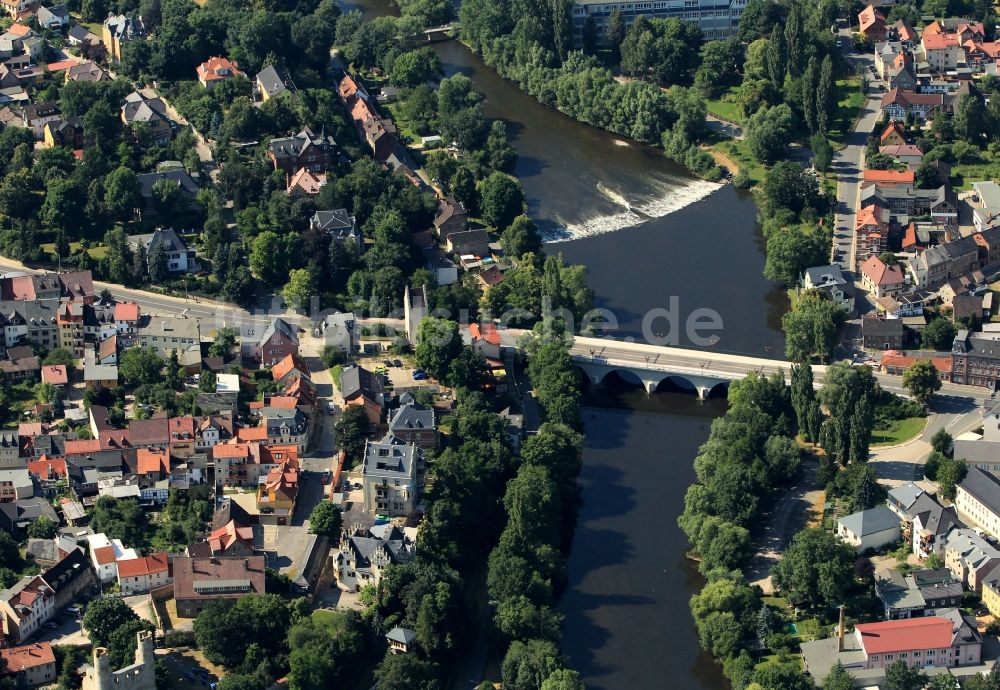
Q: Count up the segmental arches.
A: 4